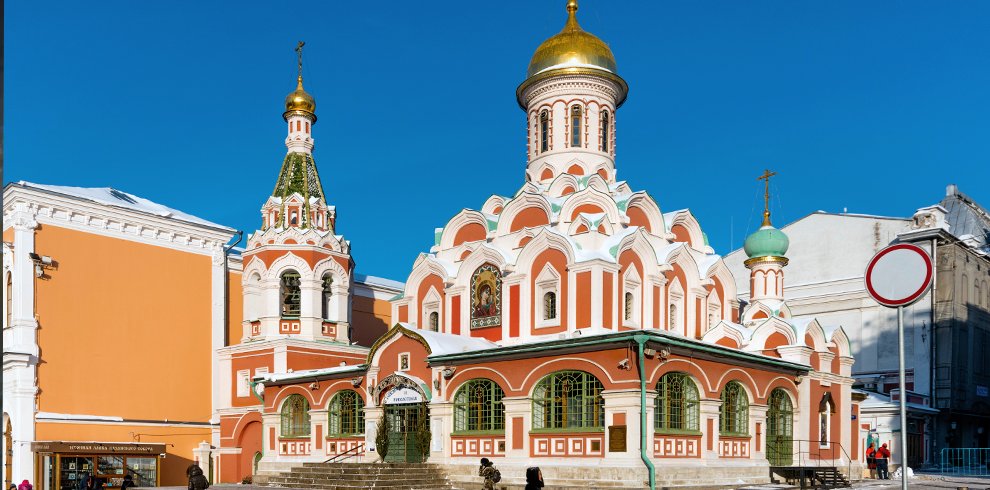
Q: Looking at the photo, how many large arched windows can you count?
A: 6